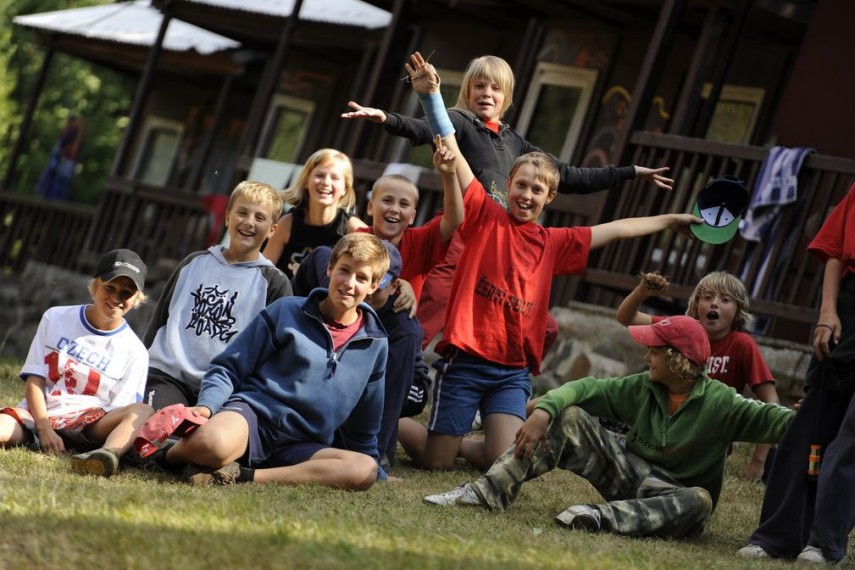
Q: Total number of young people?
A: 11